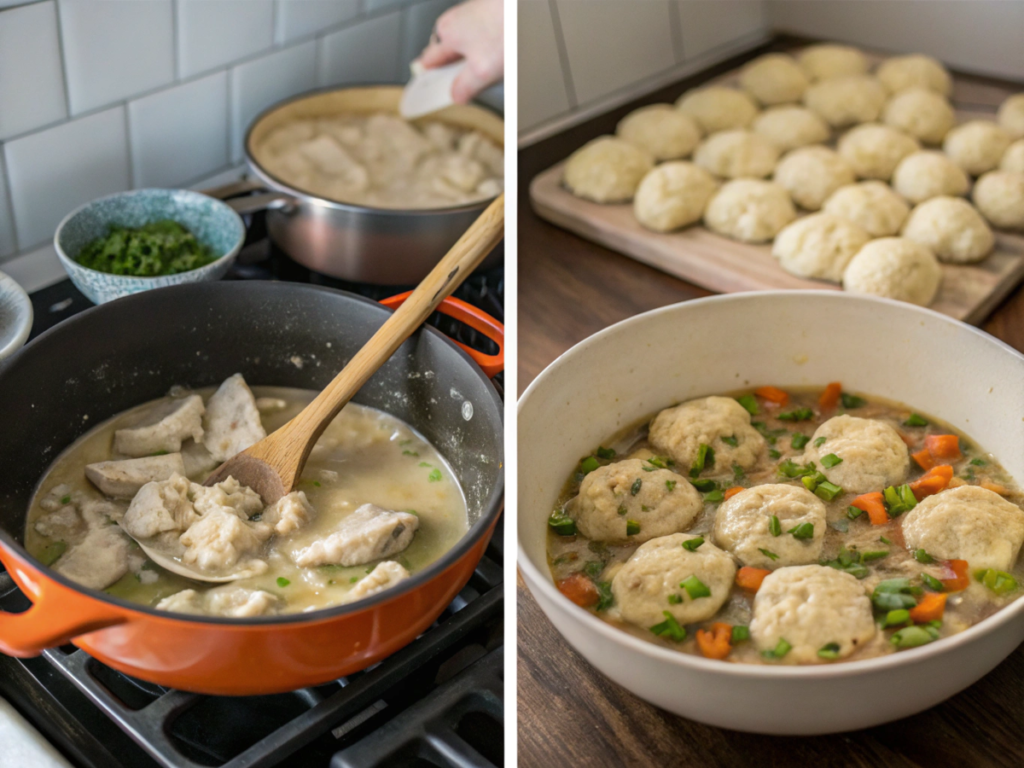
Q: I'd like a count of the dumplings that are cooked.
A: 7